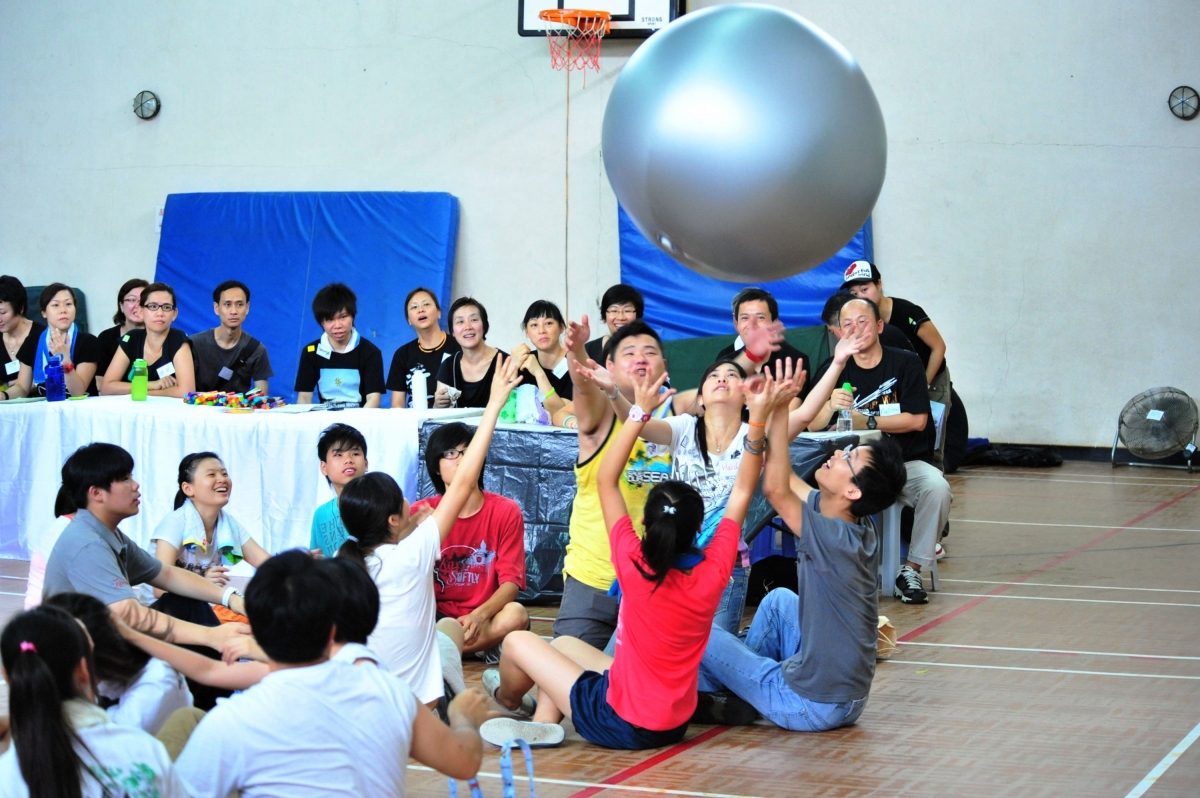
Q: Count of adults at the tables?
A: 14